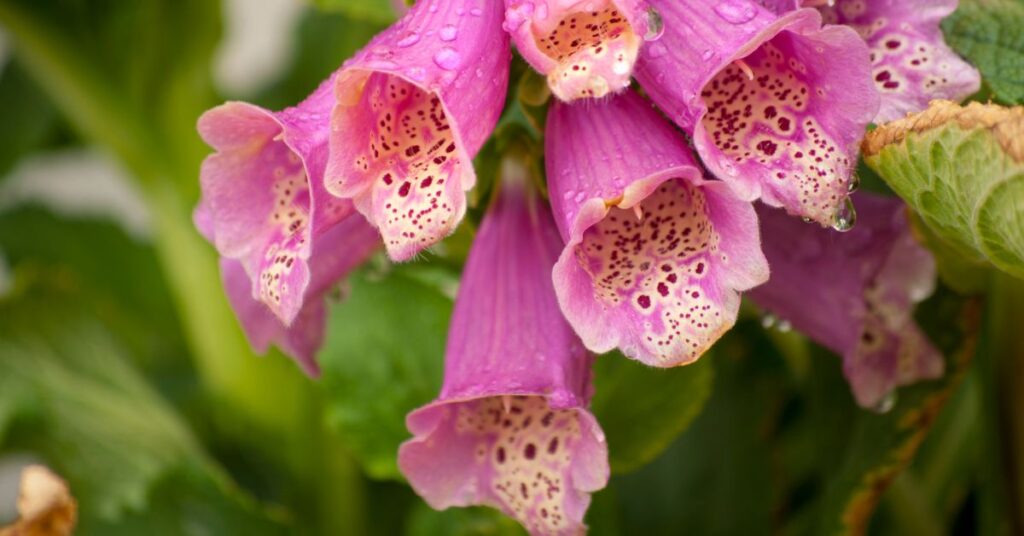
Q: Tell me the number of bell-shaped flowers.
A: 9